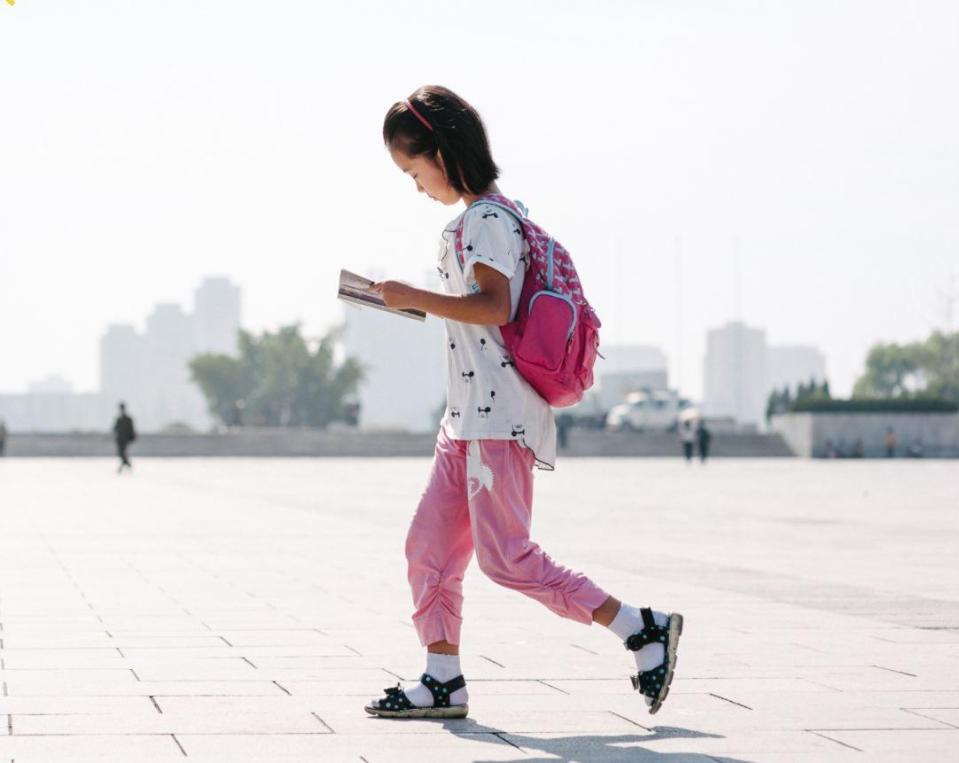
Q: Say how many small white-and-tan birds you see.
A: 0